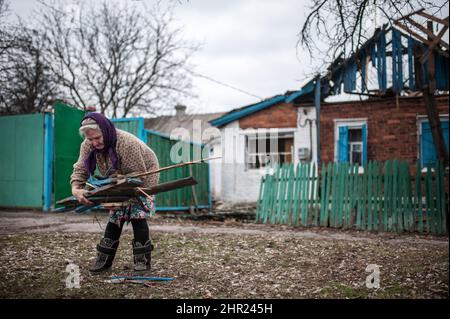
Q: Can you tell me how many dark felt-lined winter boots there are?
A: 2